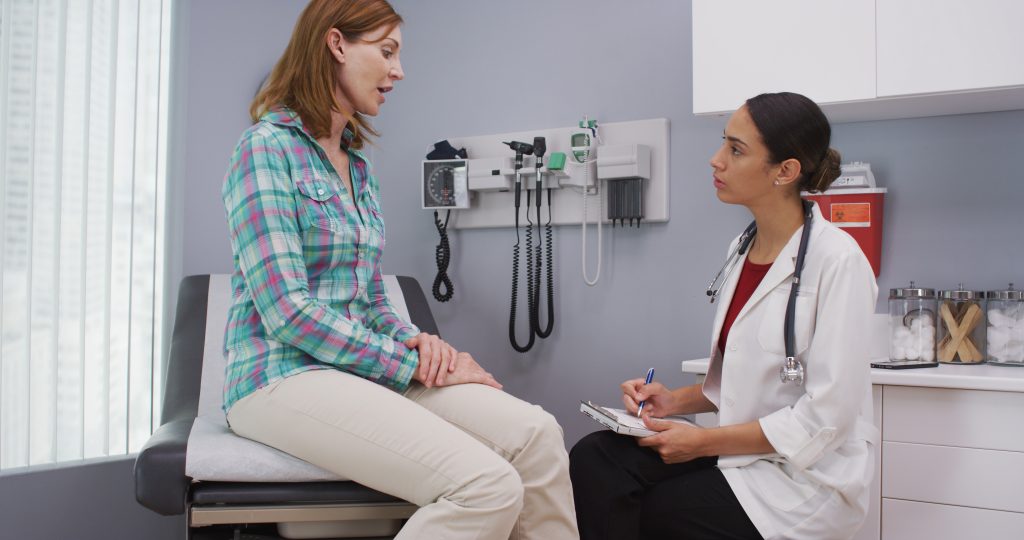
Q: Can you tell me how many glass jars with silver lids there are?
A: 3